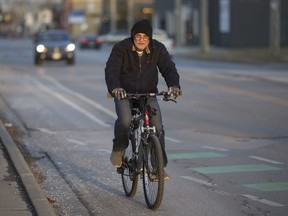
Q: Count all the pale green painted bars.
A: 3